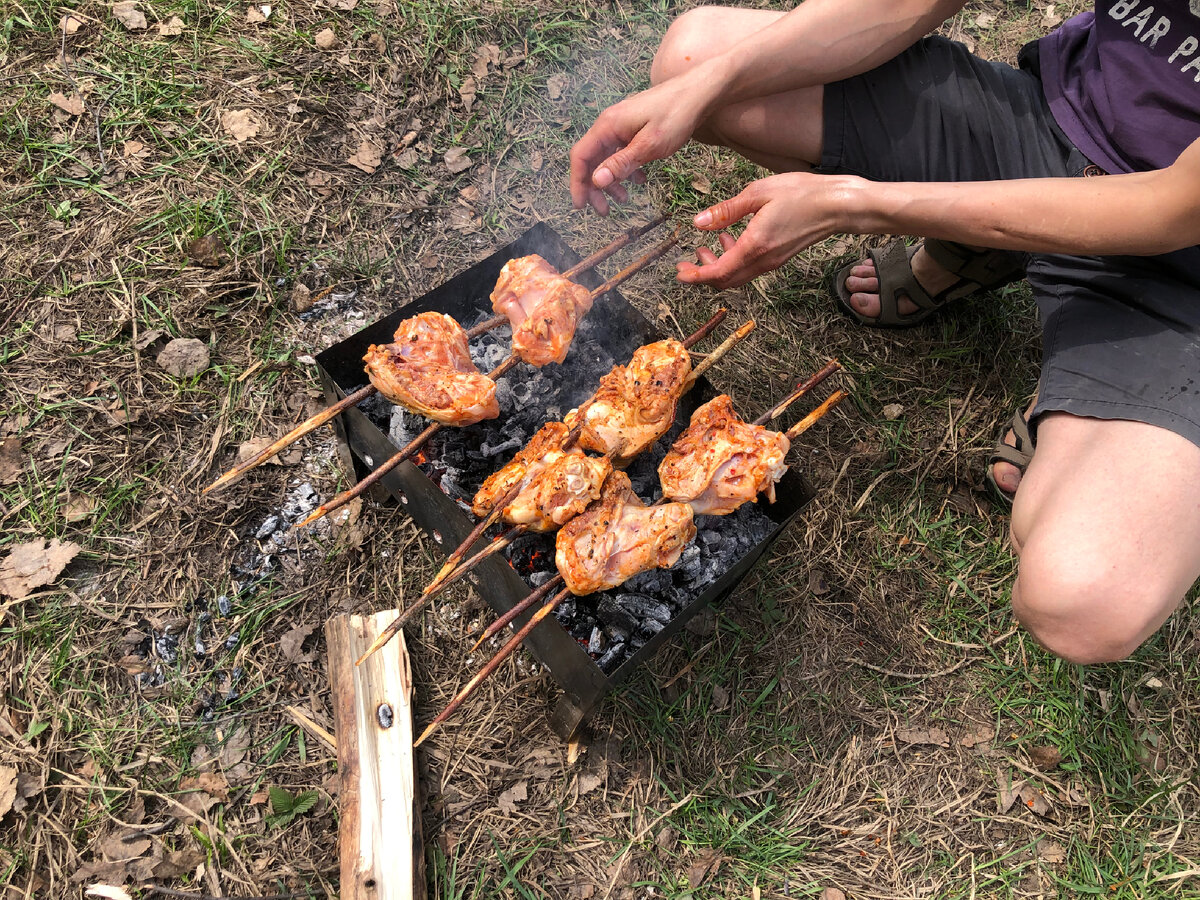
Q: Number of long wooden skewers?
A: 6